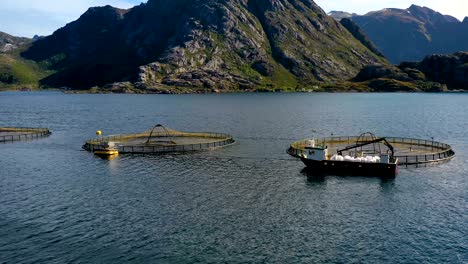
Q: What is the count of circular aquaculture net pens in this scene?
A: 3